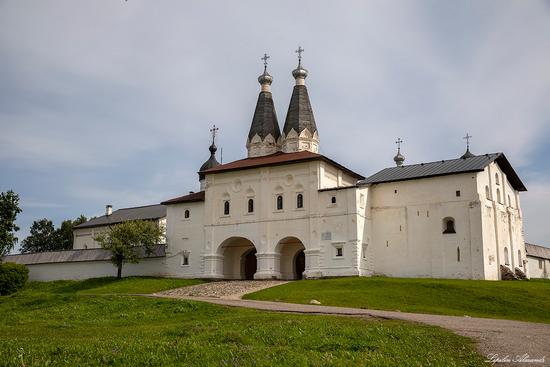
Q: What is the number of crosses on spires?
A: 5